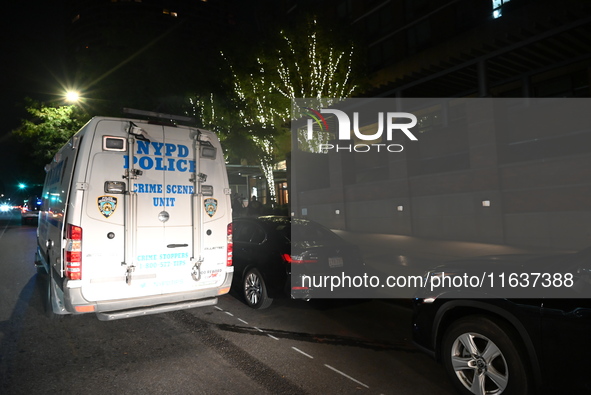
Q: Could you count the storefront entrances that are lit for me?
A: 1